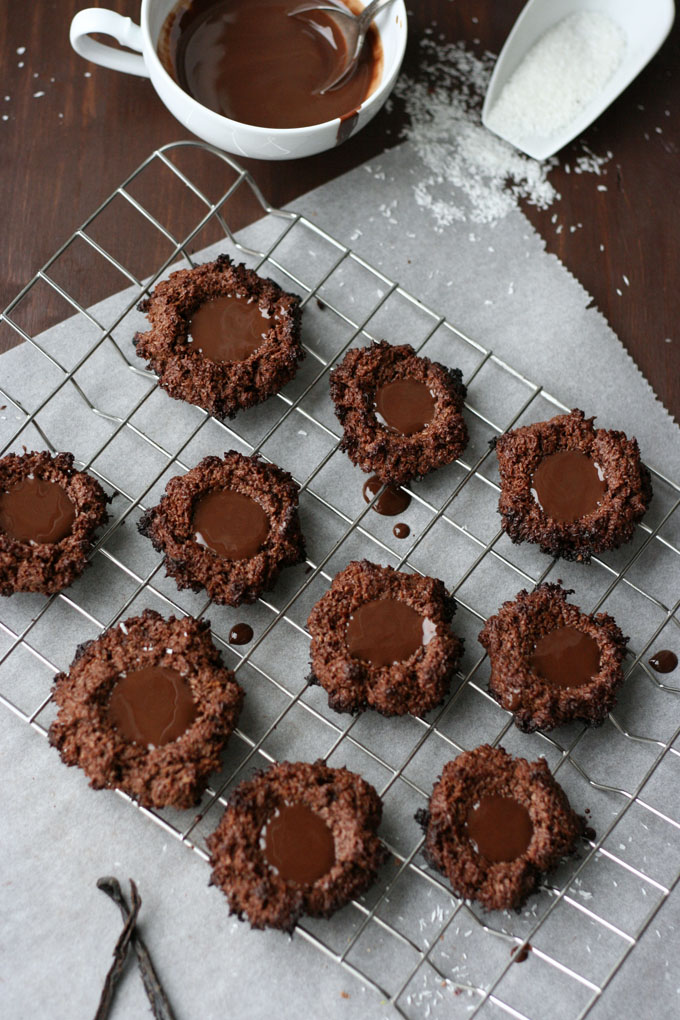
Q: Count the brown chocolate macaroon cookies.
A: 10